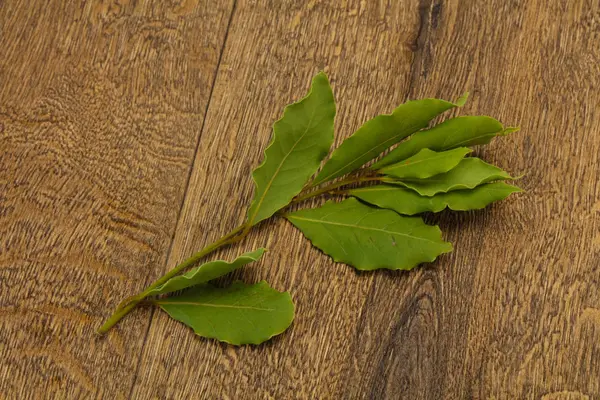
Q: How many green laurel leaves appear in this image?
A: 9